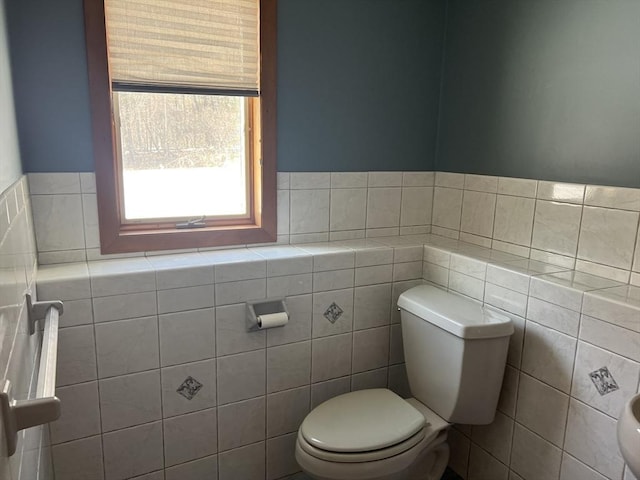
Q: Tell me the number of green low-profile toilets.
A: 0